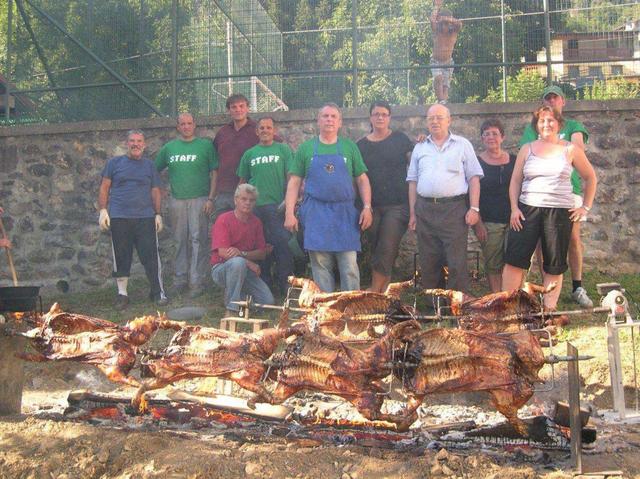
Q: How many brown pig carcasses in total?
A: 6